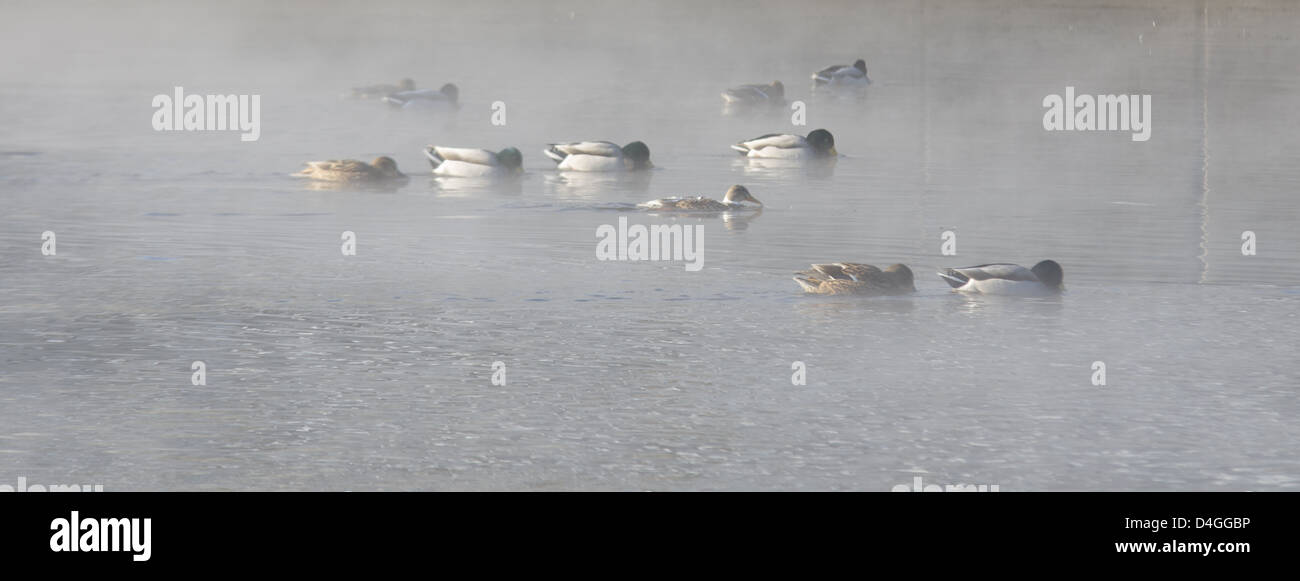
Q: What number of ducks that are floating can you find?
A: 11